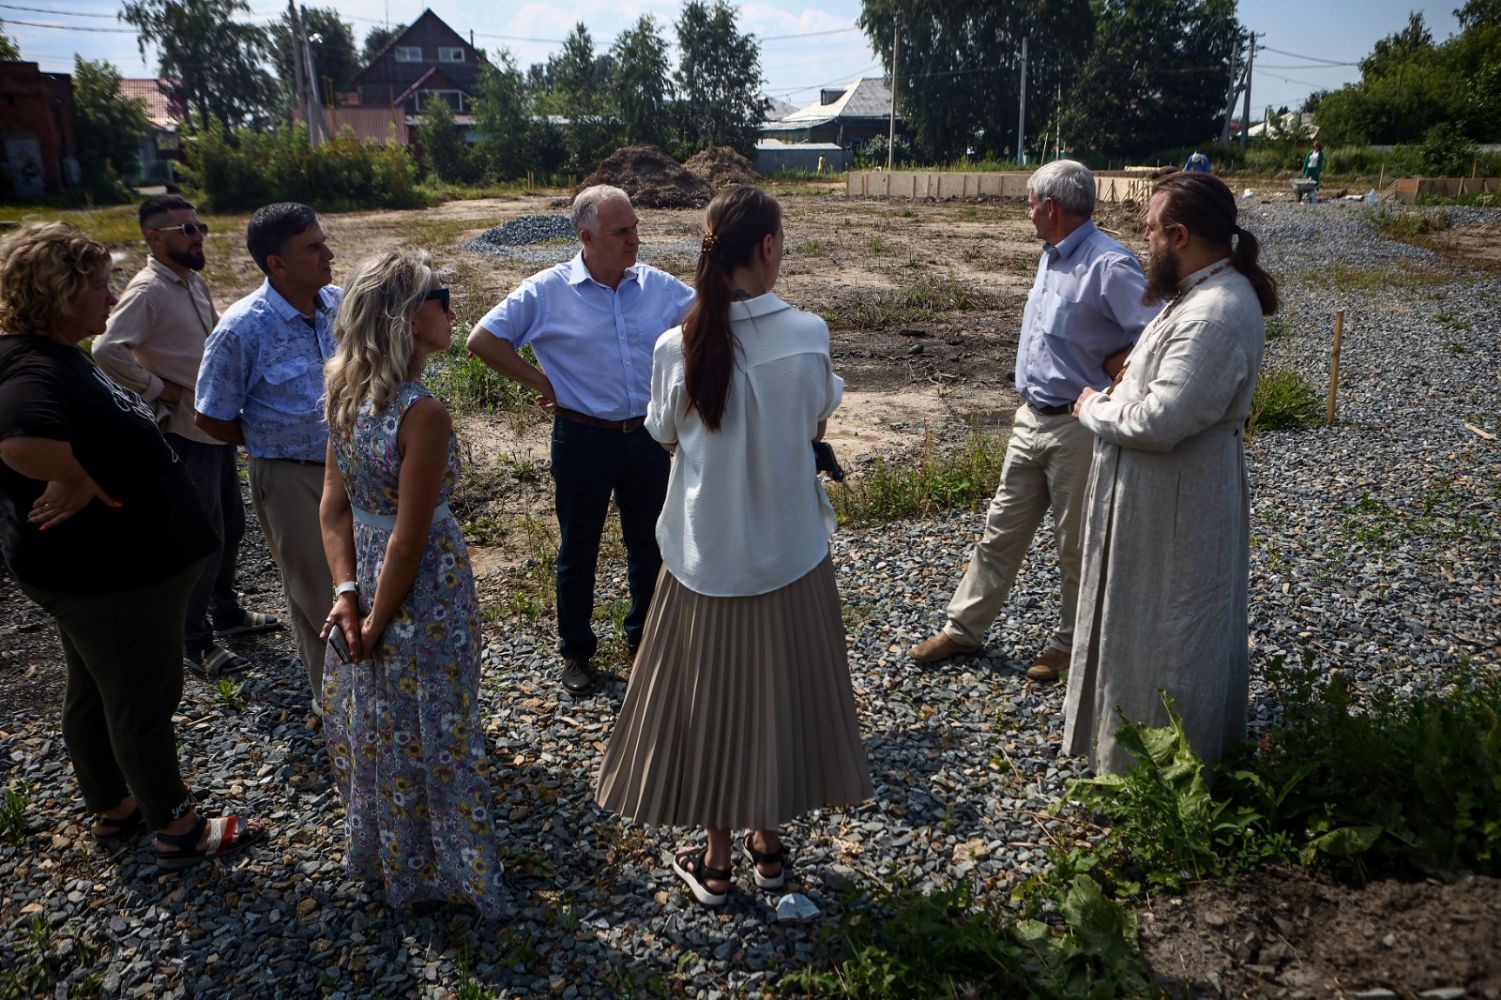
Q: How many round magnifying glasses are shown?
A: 0